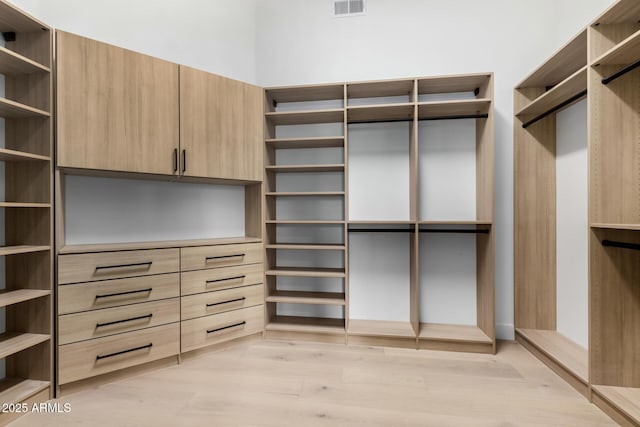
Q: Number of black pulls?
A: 10